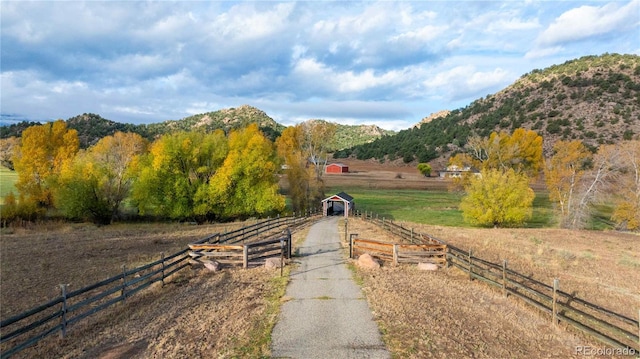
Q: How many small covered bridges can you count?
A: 1